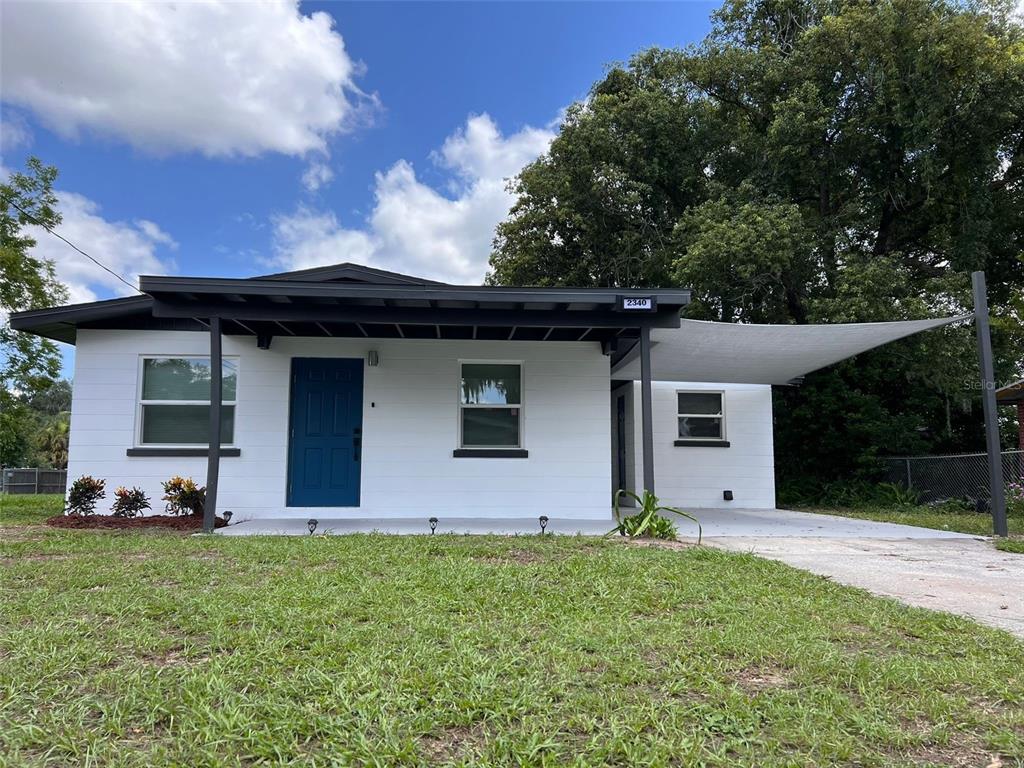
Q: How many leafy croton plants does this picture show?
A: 3